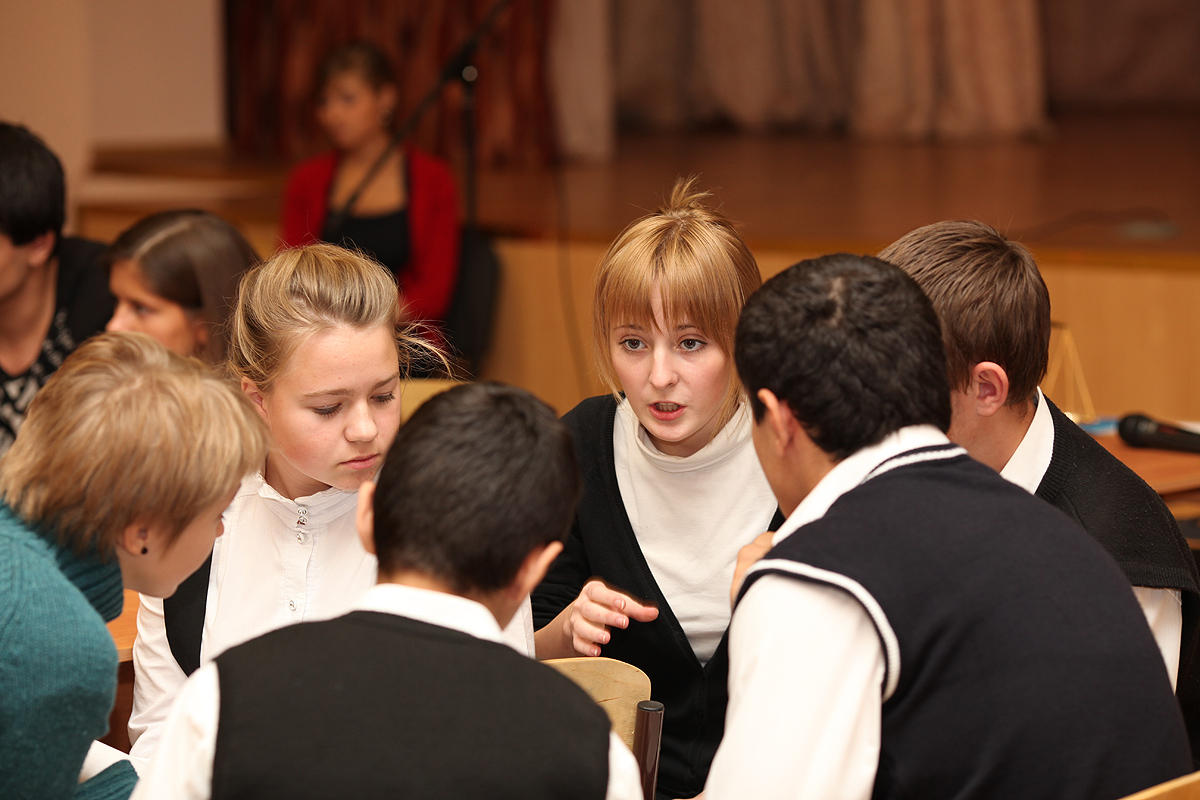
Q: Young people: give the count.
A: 9